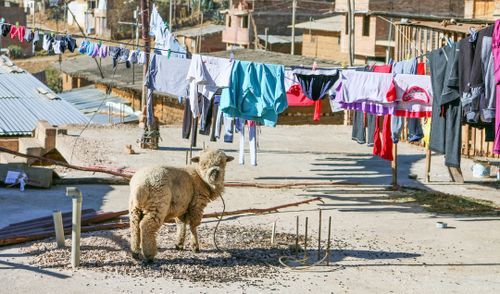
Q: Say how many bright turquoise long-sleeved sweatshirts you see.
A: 1